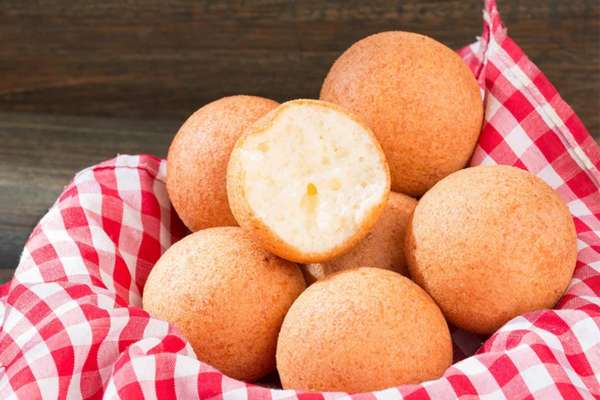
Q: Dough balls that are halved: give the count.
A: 1